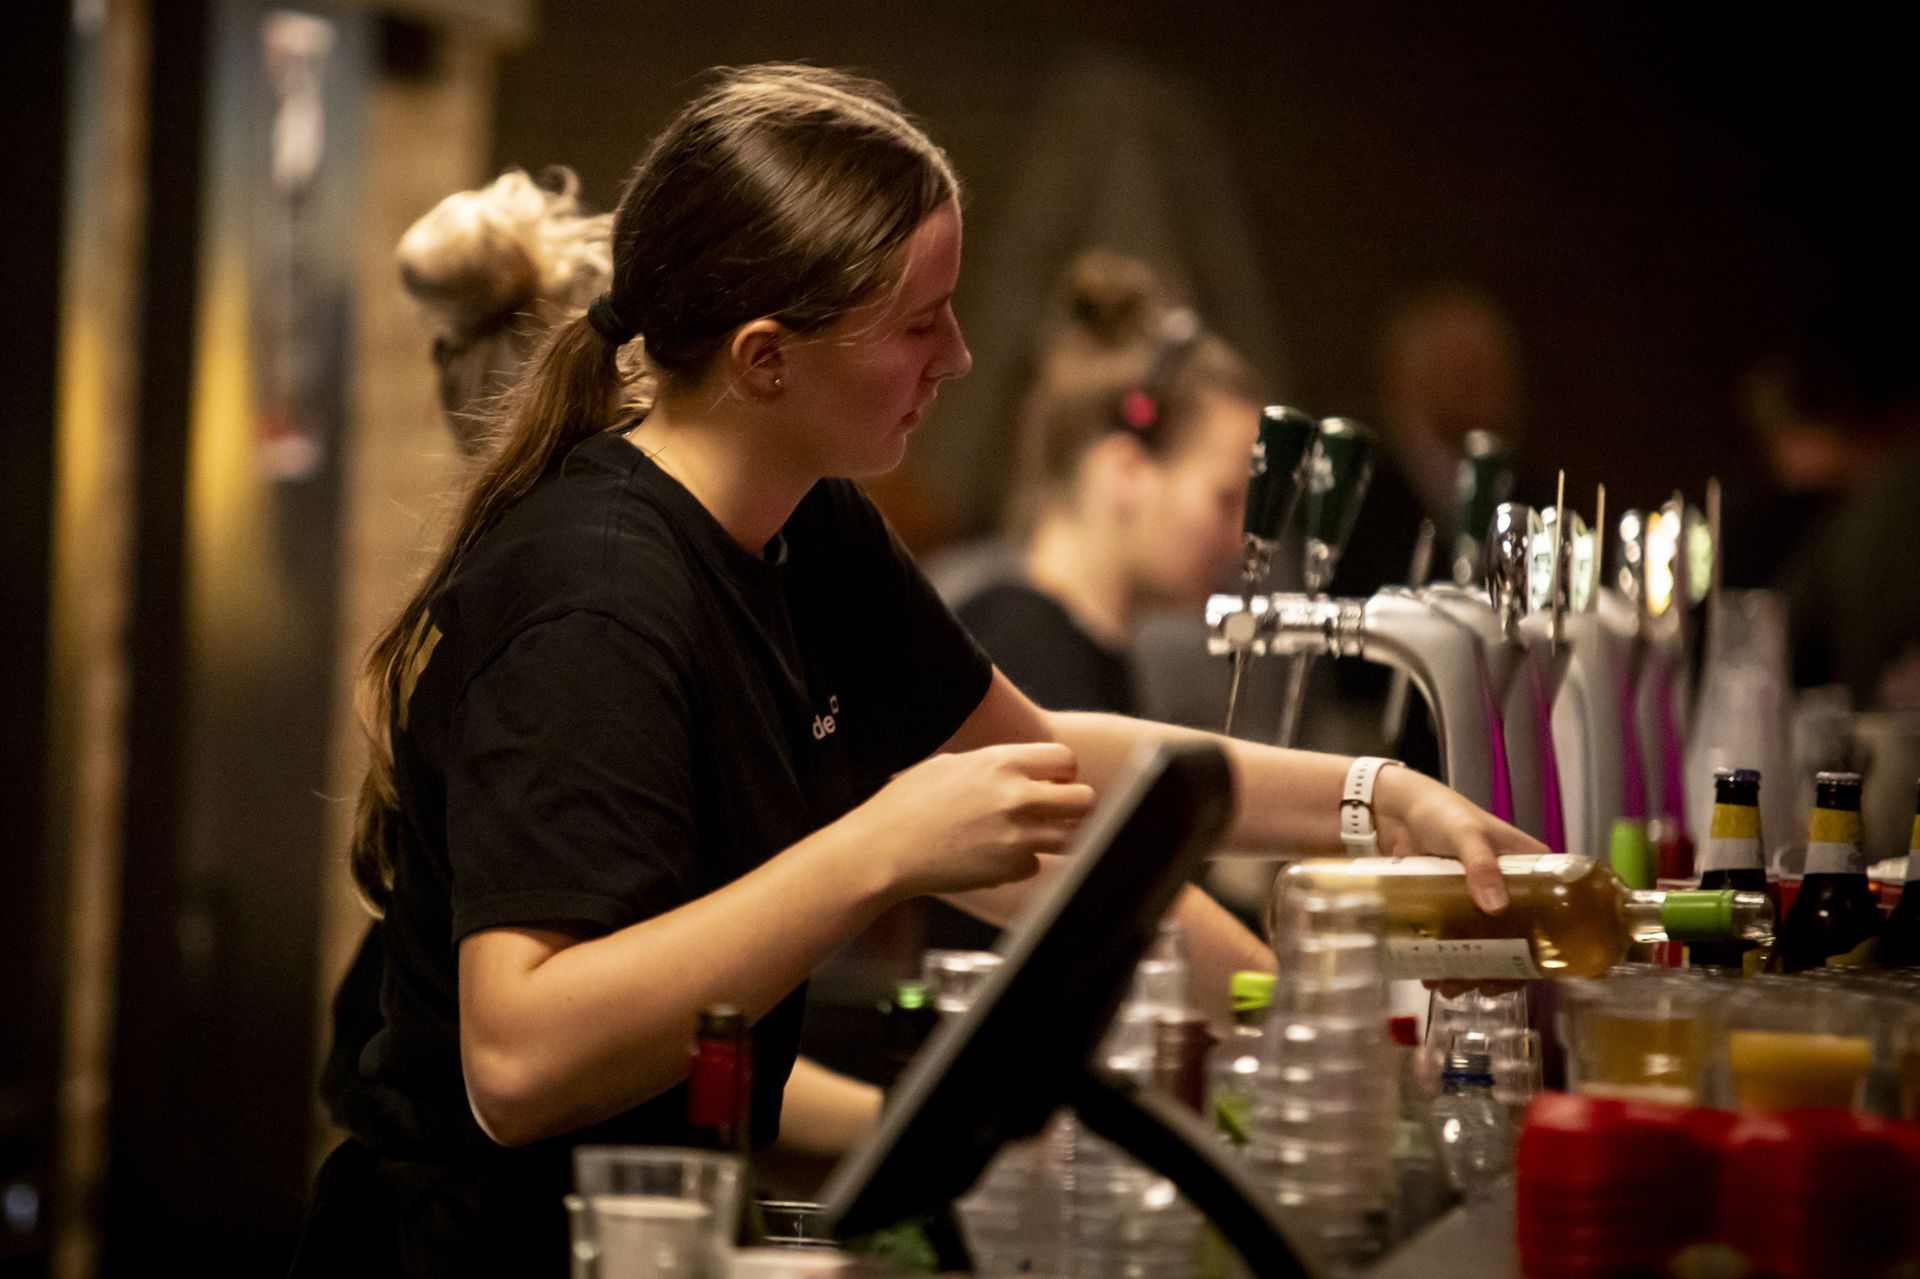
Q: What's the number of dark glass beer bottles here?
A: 3